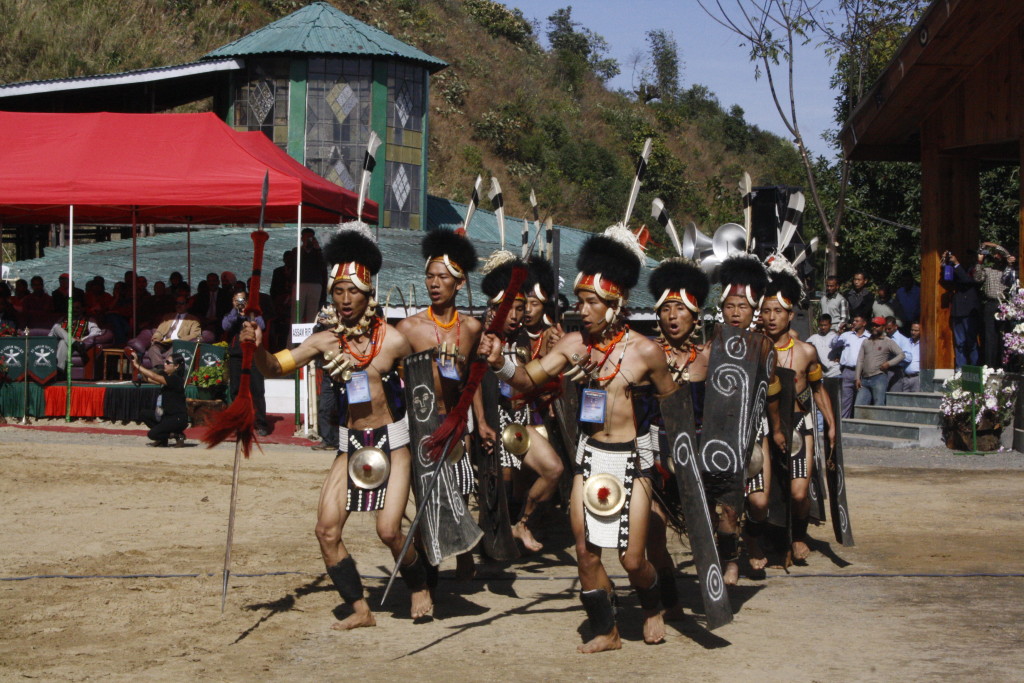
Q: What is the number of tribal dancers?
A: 8